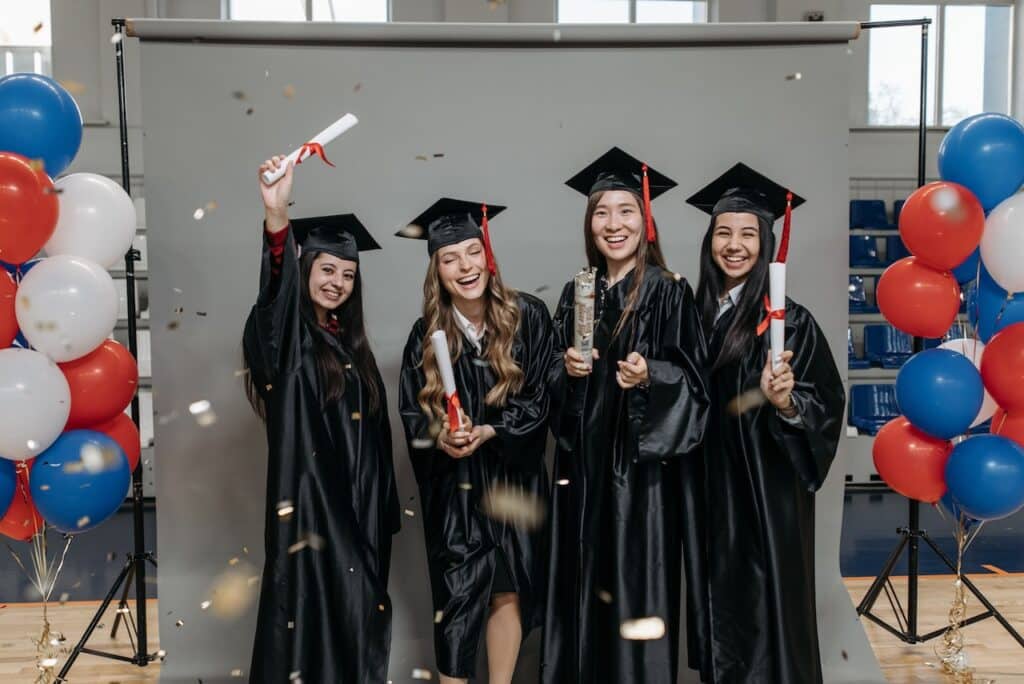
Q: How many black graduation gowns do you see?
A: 4